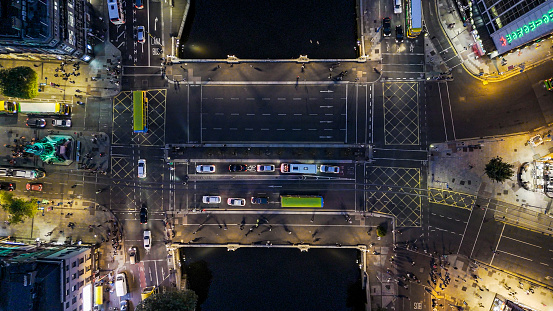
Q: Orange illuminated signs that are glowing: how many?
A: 0